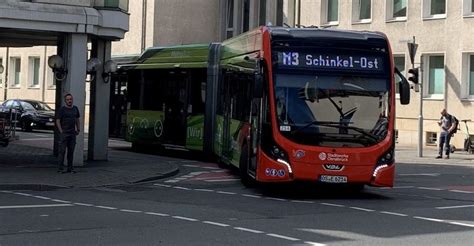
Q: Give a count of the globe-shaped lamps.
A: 3